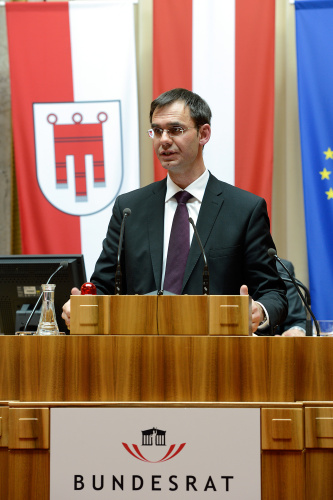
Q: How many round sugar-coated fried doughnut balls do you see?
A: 0